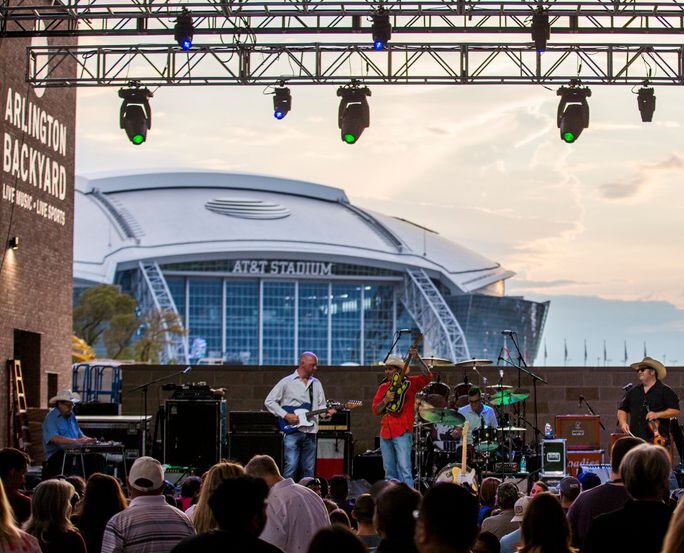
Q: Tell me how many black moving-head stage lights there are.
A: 8